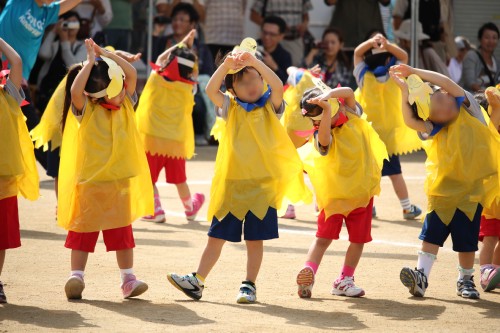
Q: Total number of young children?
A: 10